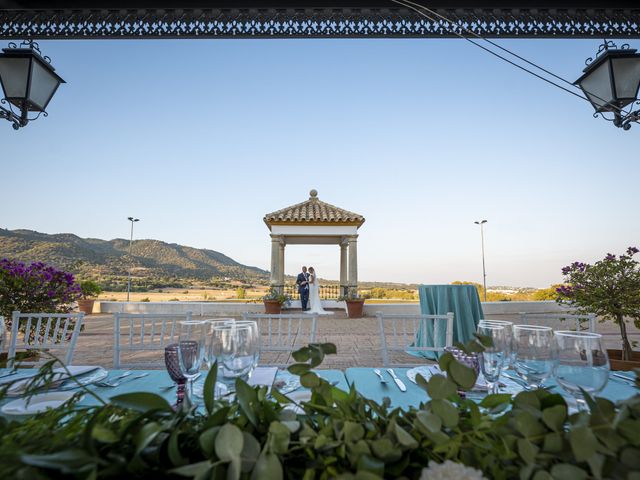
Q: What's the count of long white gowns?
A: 1